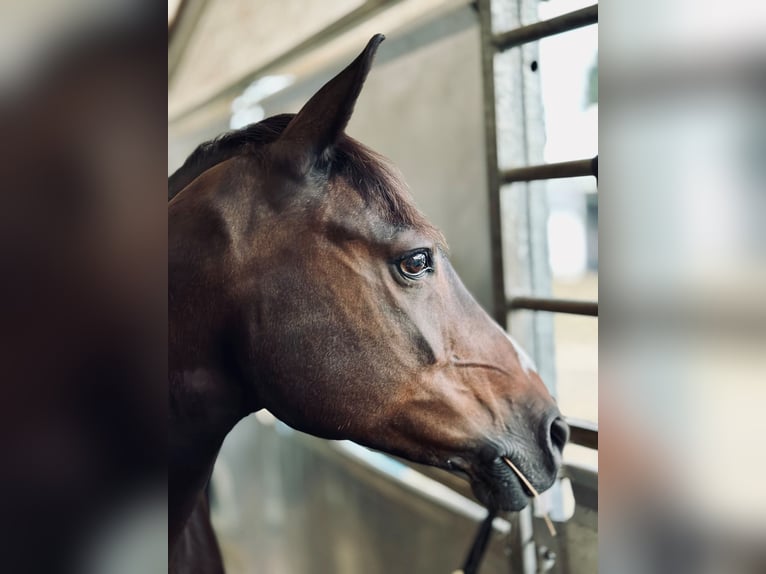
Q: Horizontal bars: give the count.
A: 4